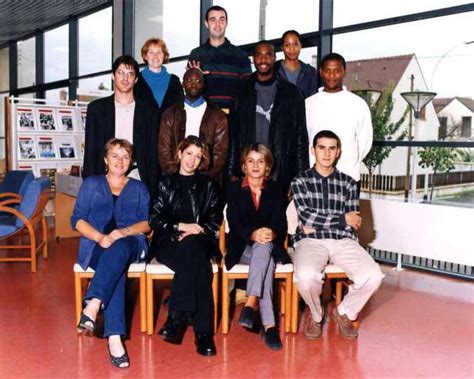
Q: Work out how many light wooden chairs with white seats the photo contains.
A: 4